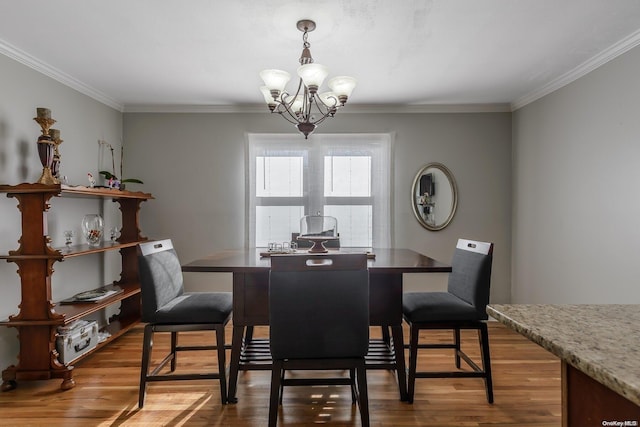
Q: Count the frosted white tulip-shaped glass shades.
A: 6